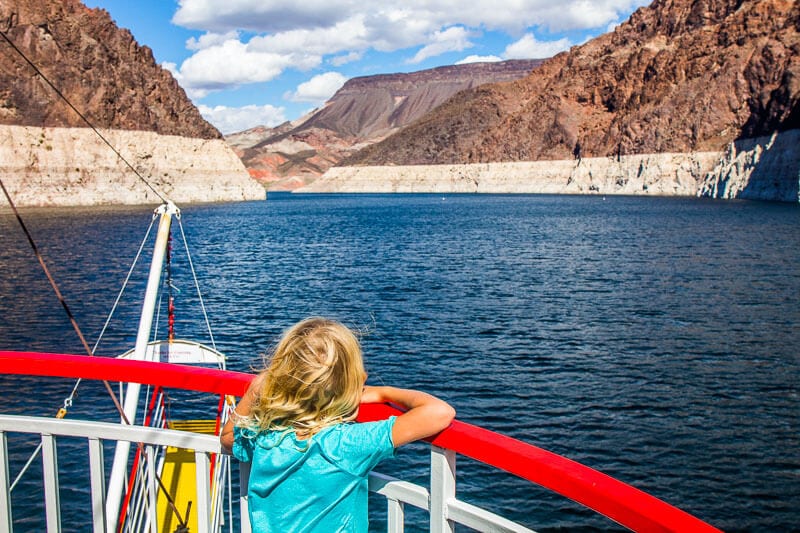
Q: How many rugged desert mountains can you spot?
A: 3